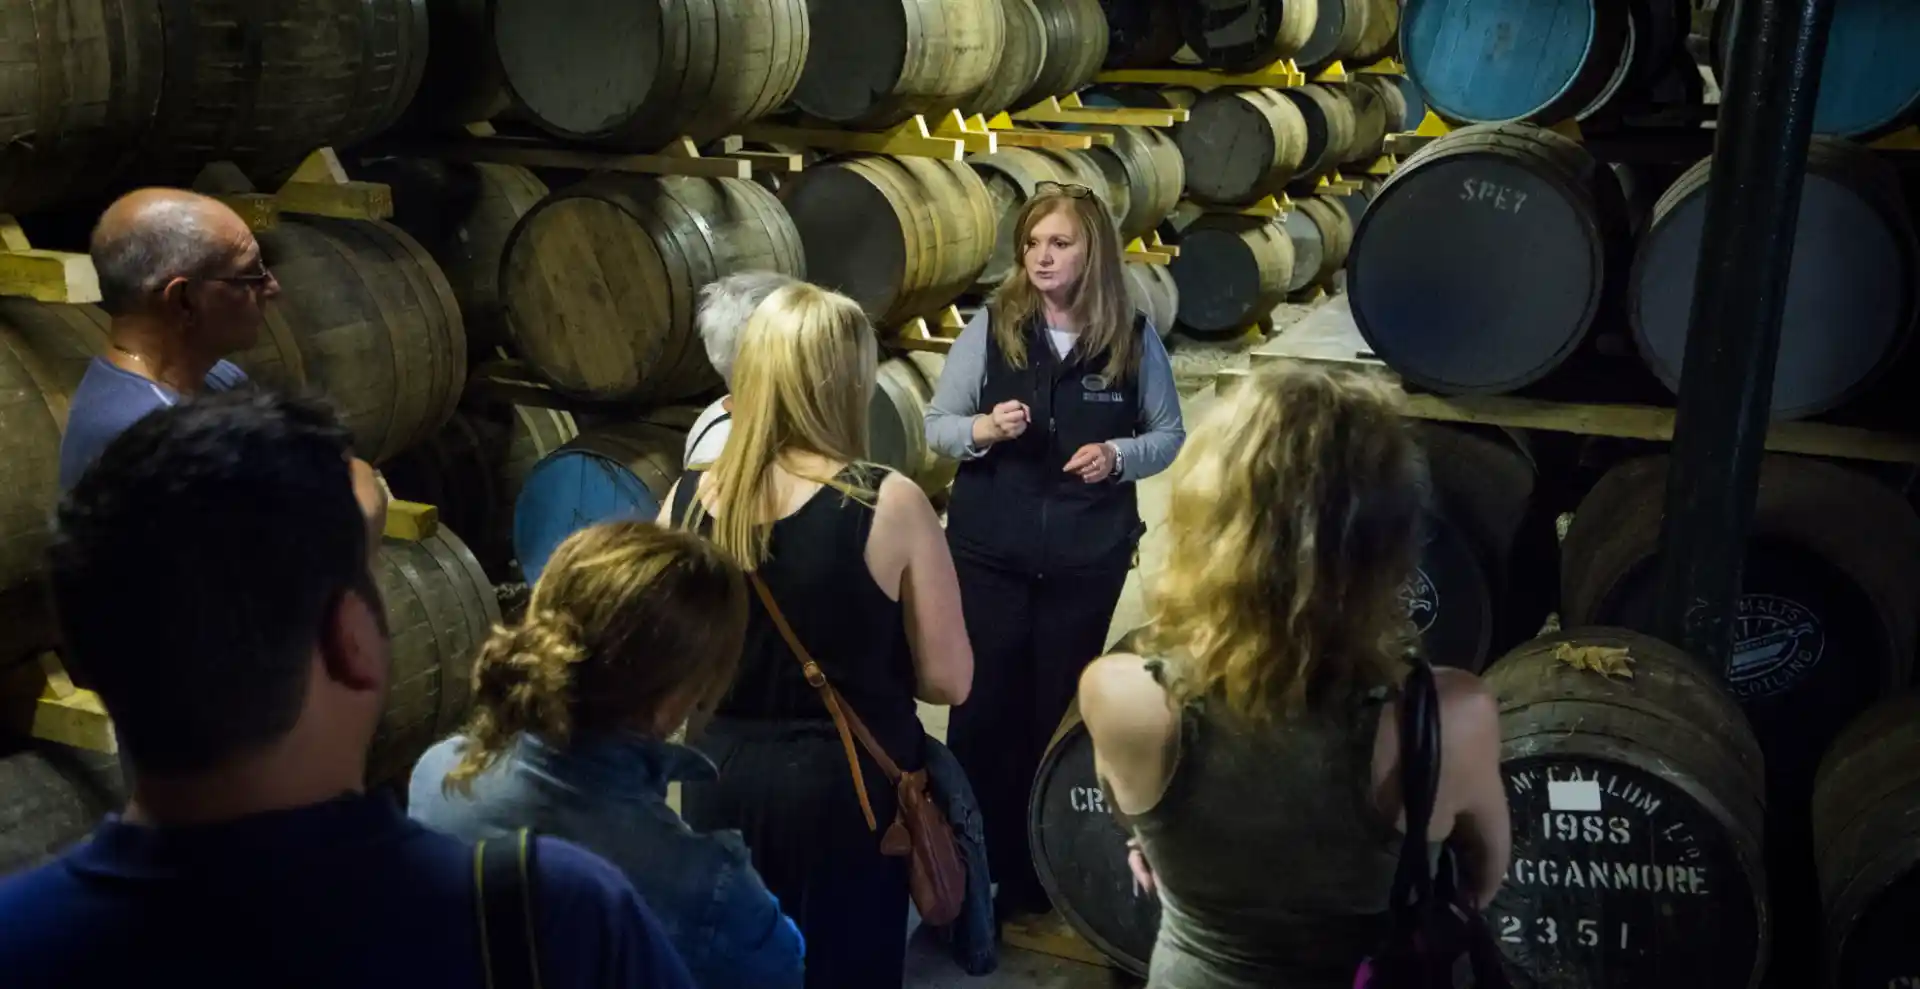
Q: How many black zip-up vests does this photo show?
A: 1